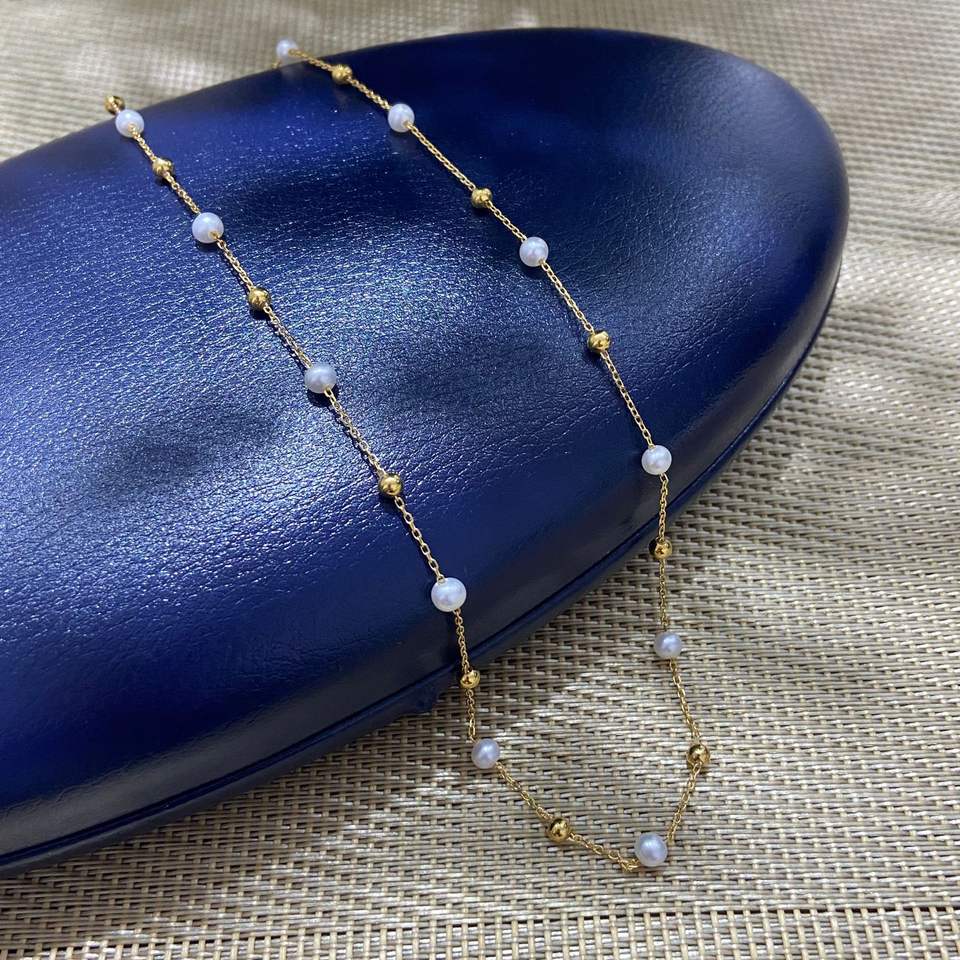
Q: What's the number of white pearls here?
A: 11